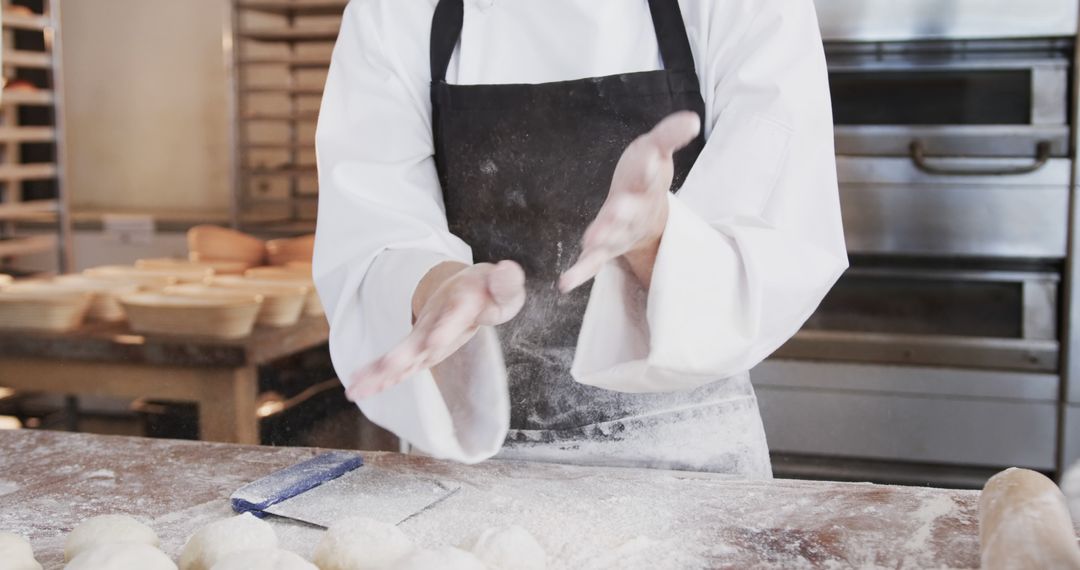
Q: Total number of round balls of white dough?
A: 8